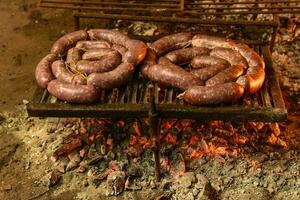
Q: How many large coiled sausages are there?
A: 2